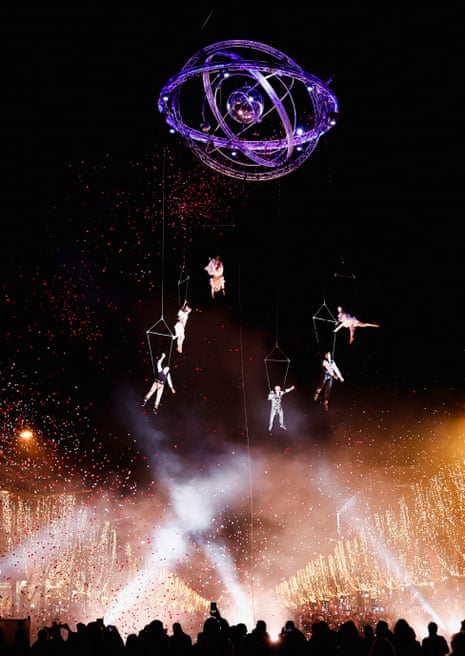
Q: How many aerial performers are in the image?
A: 6